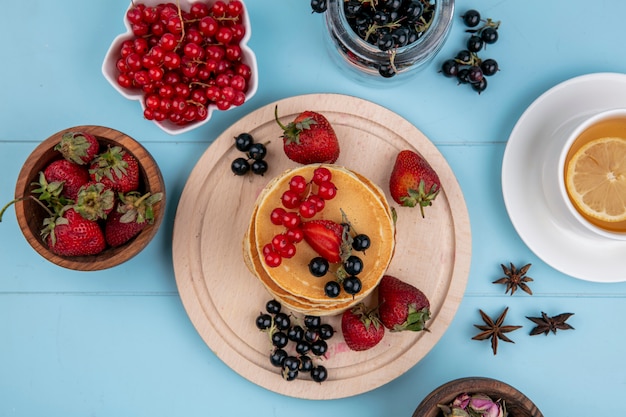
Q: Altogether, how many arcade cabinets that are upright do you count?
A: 0